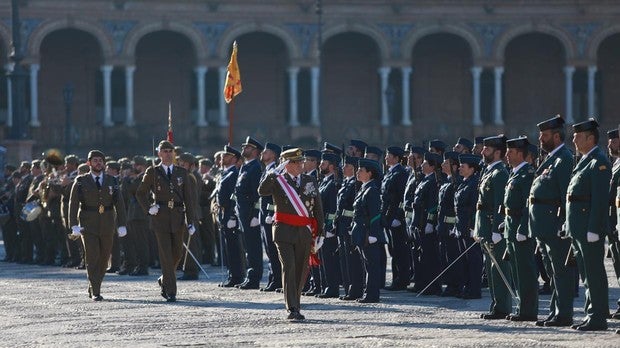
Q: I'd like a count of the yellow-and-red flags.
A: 1